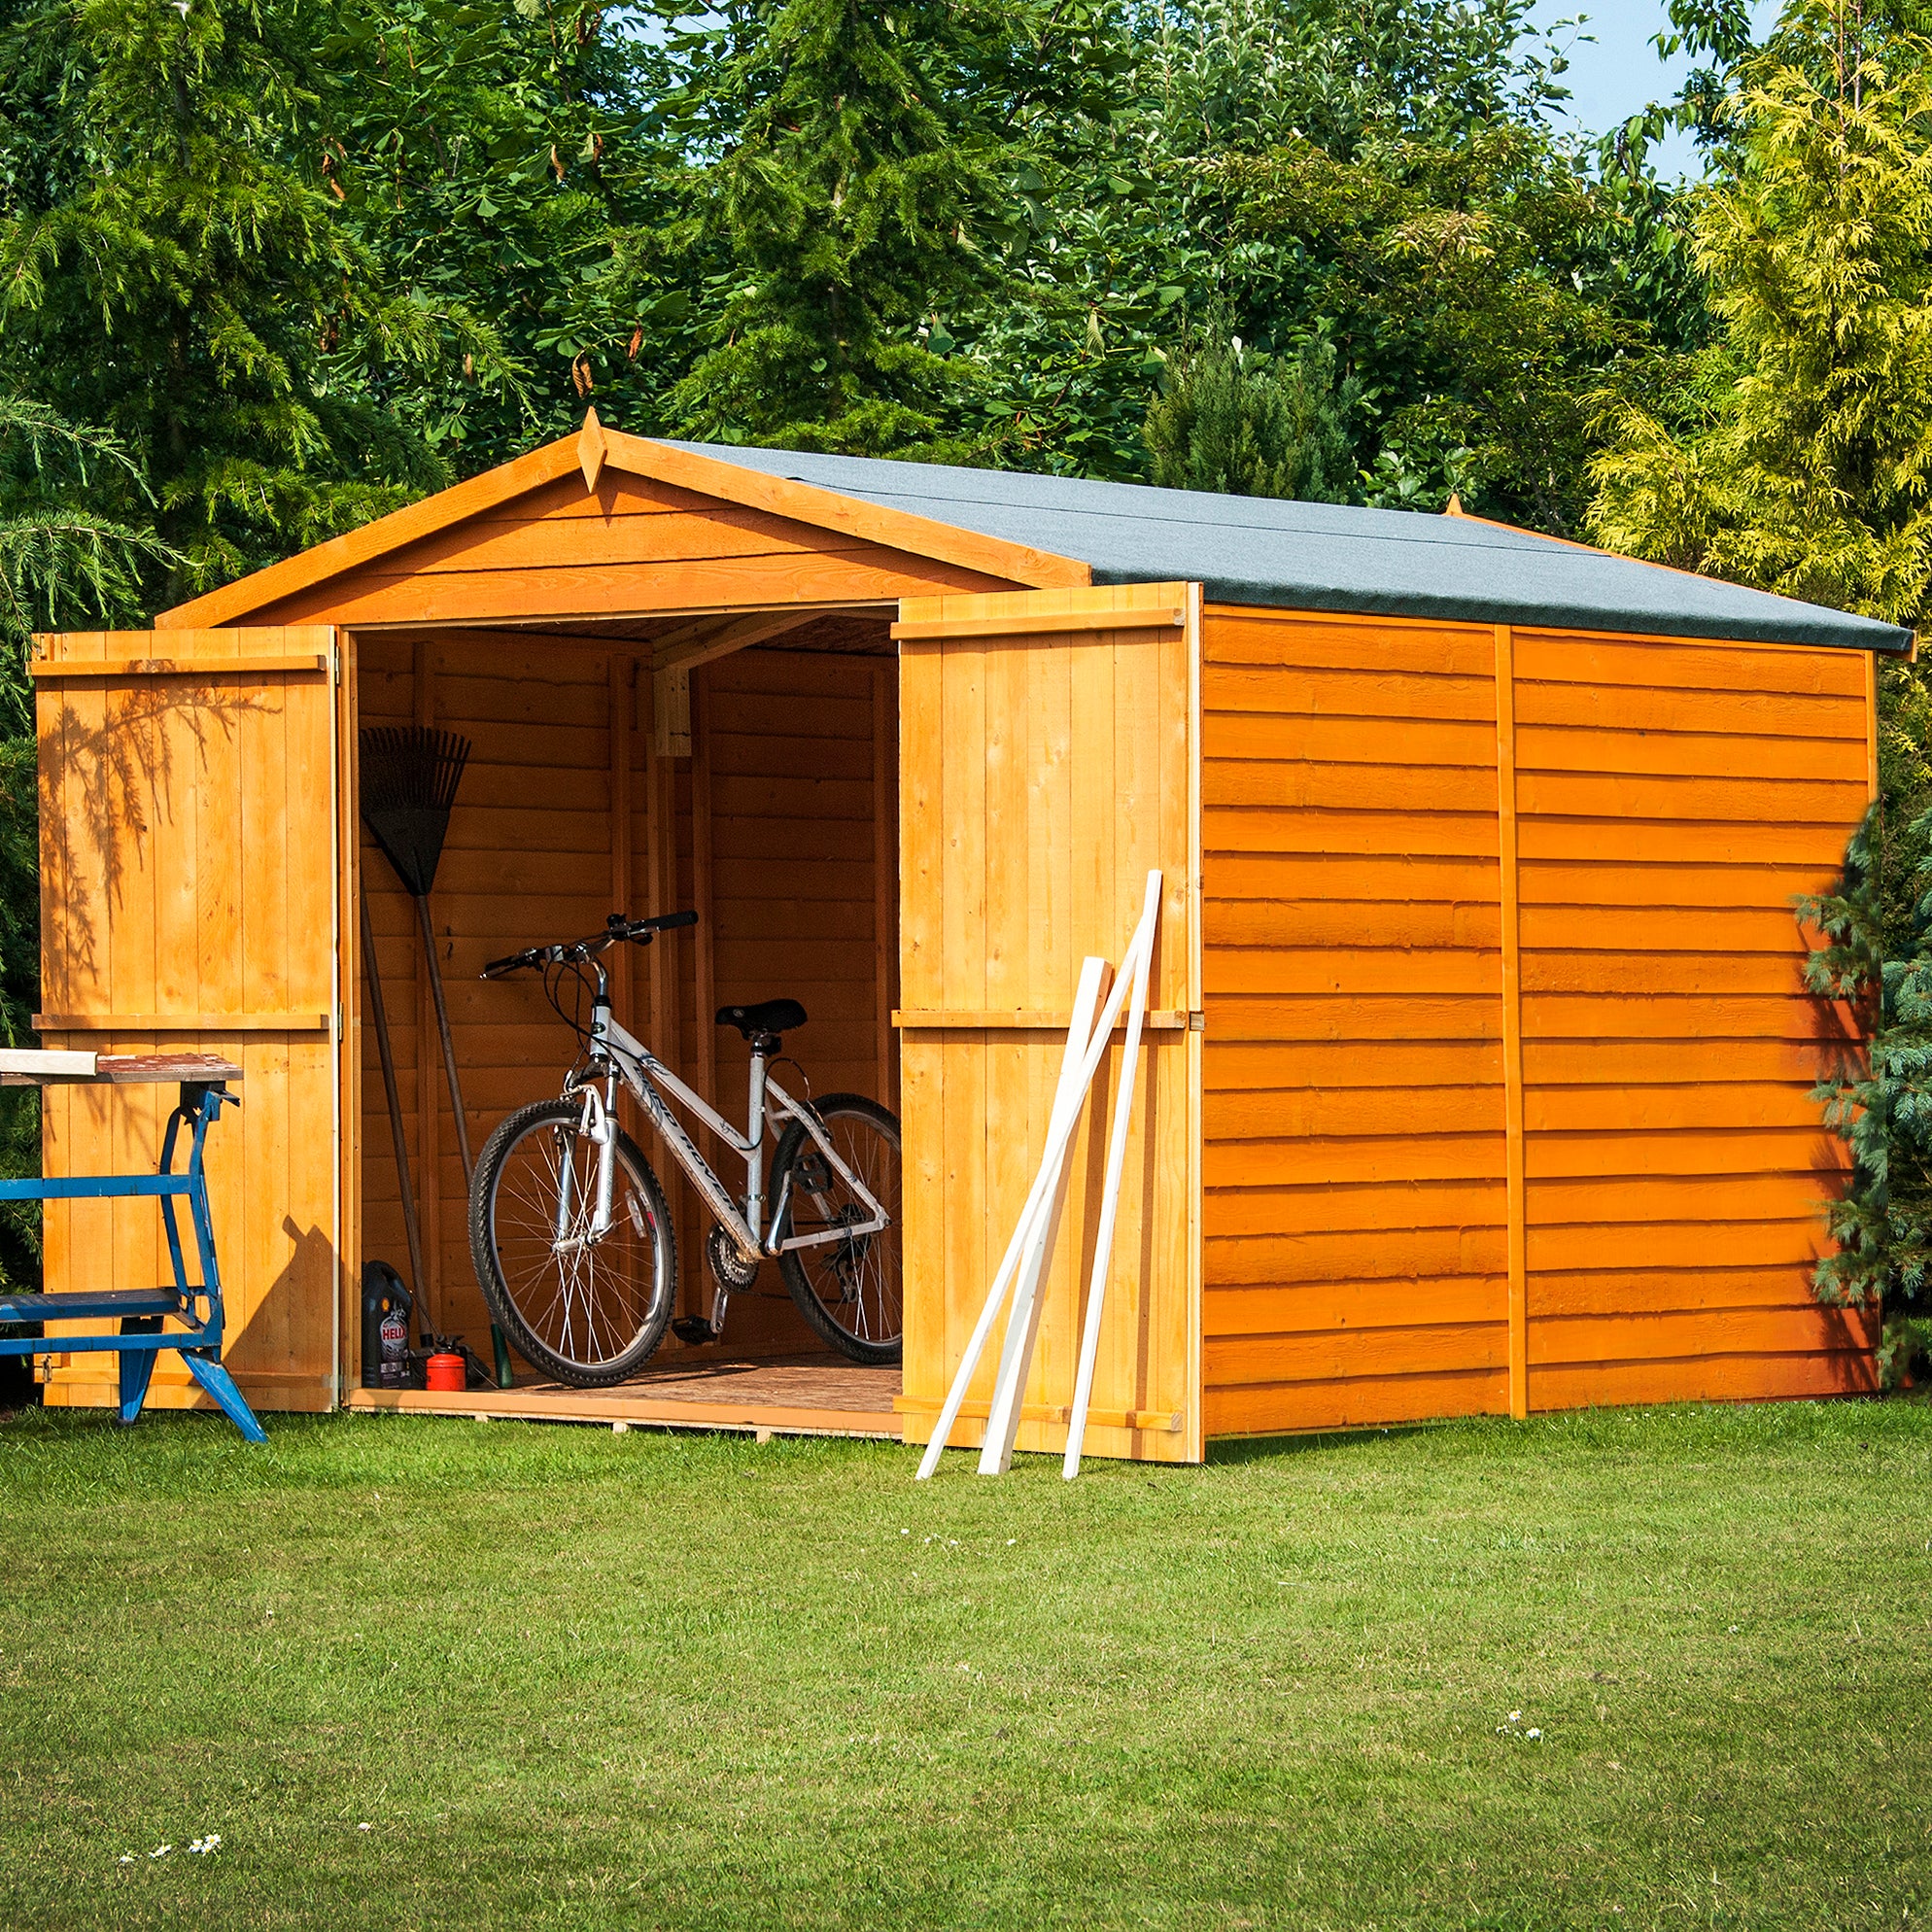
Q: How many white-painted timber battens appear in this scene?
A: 3